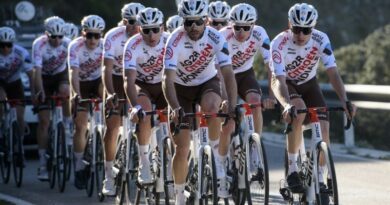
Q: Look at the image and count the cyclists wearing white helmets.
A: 11